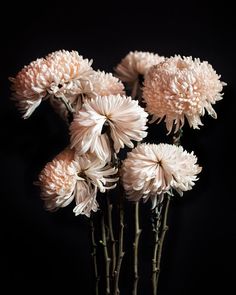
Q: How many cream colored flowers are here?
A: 7